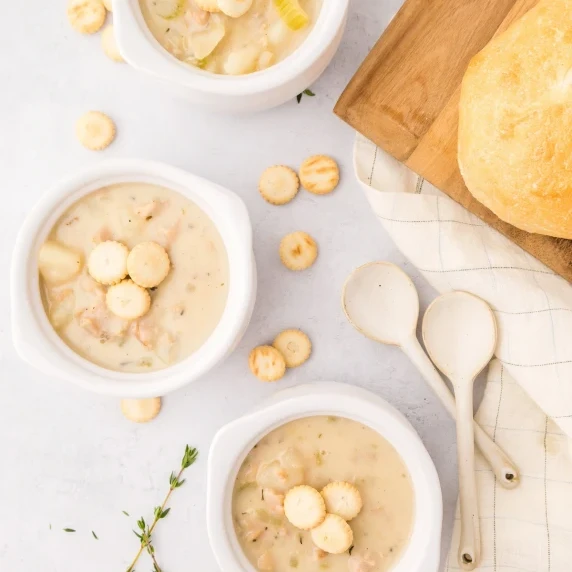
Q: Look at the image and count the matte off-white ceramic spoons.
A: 2